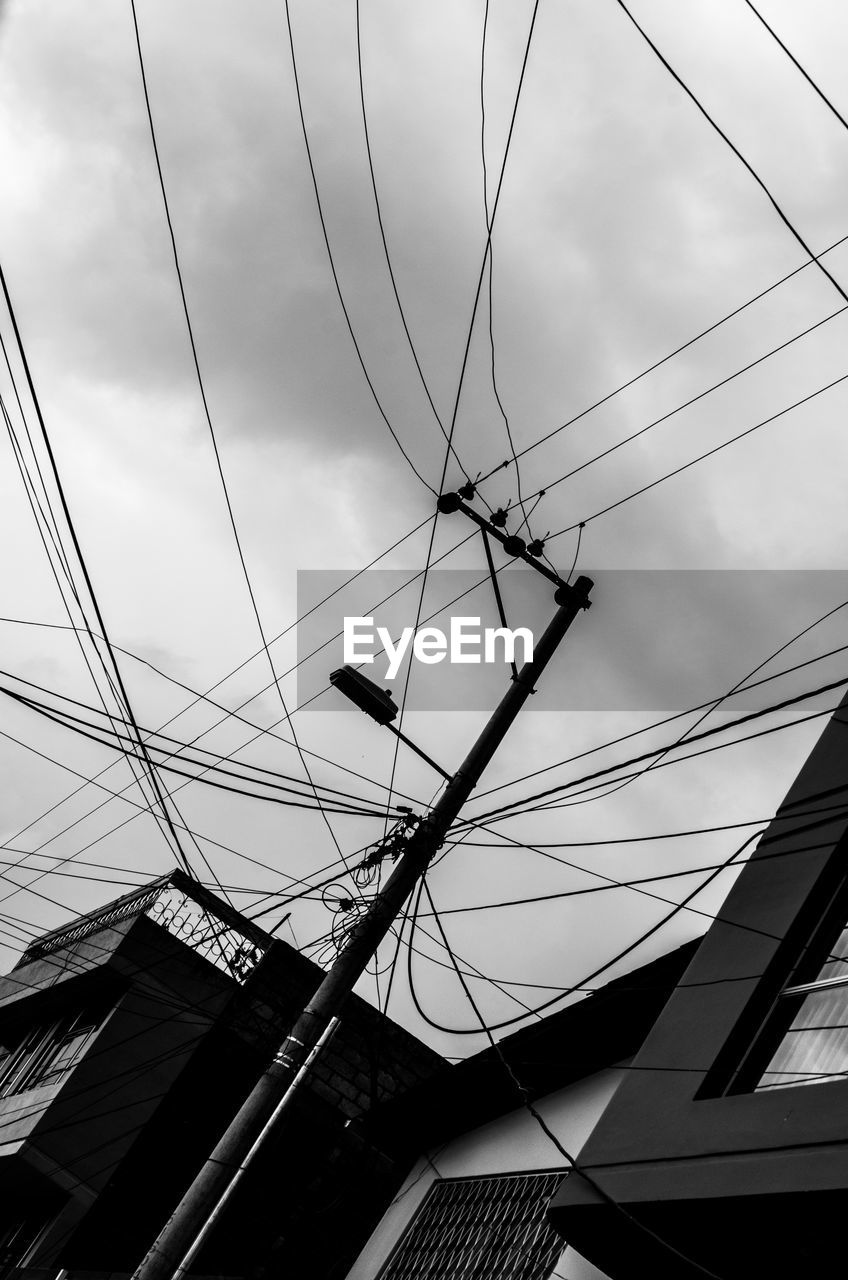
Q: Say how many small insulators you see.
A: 3